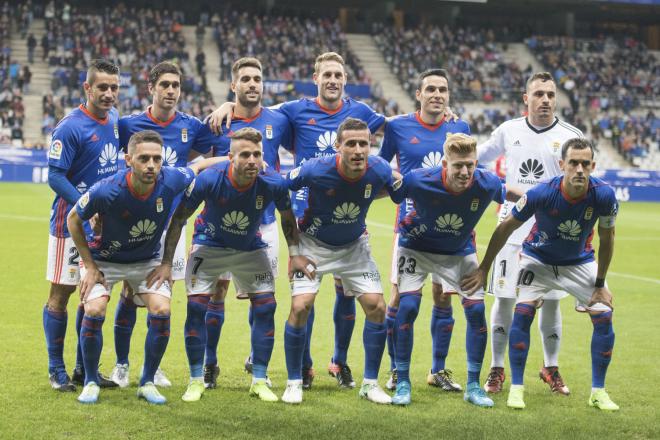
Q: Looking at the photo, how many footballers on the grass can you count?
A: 11